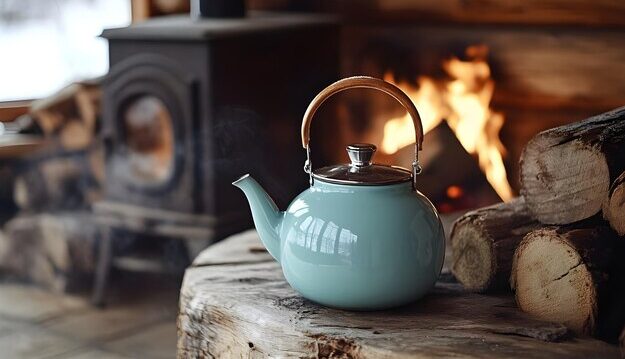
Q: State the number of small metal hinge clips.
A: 2